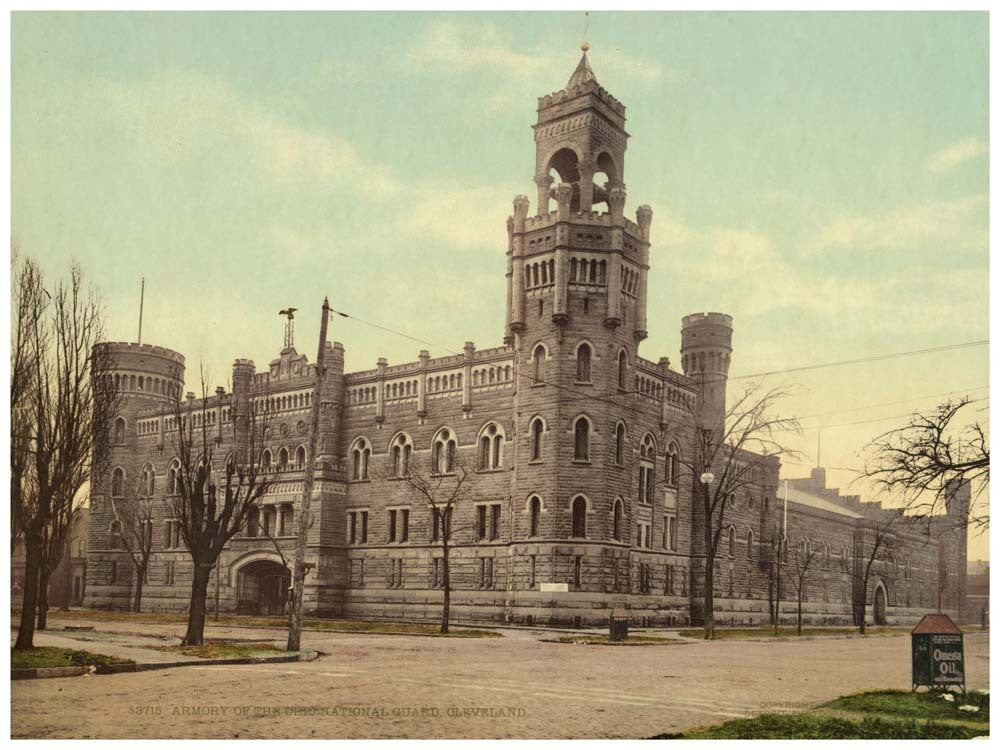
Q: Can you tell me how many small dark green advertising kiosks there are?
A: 2